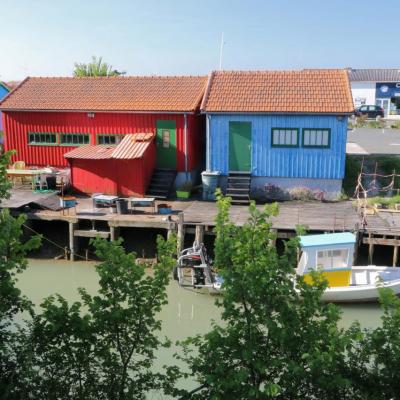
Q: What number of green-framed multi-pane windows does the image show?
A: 5